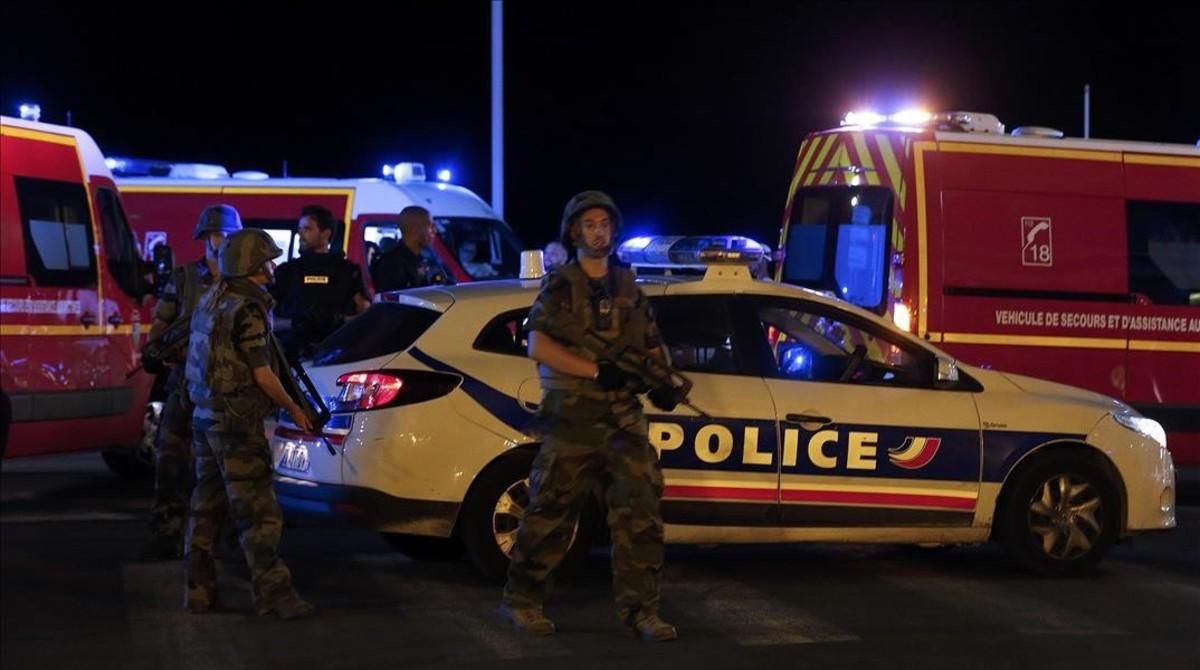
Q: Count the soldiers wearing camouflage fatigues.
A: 3